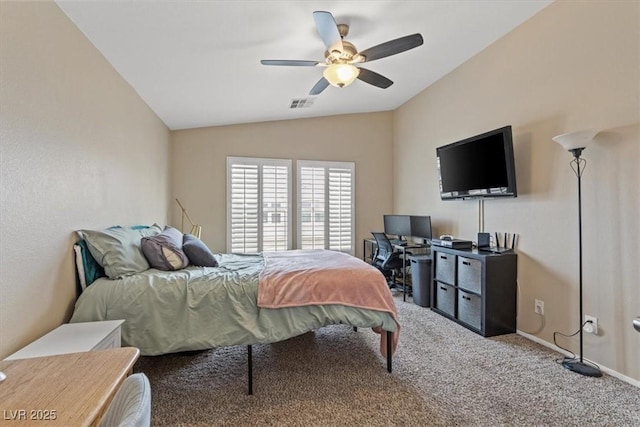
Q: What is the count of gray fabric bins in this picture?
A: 4